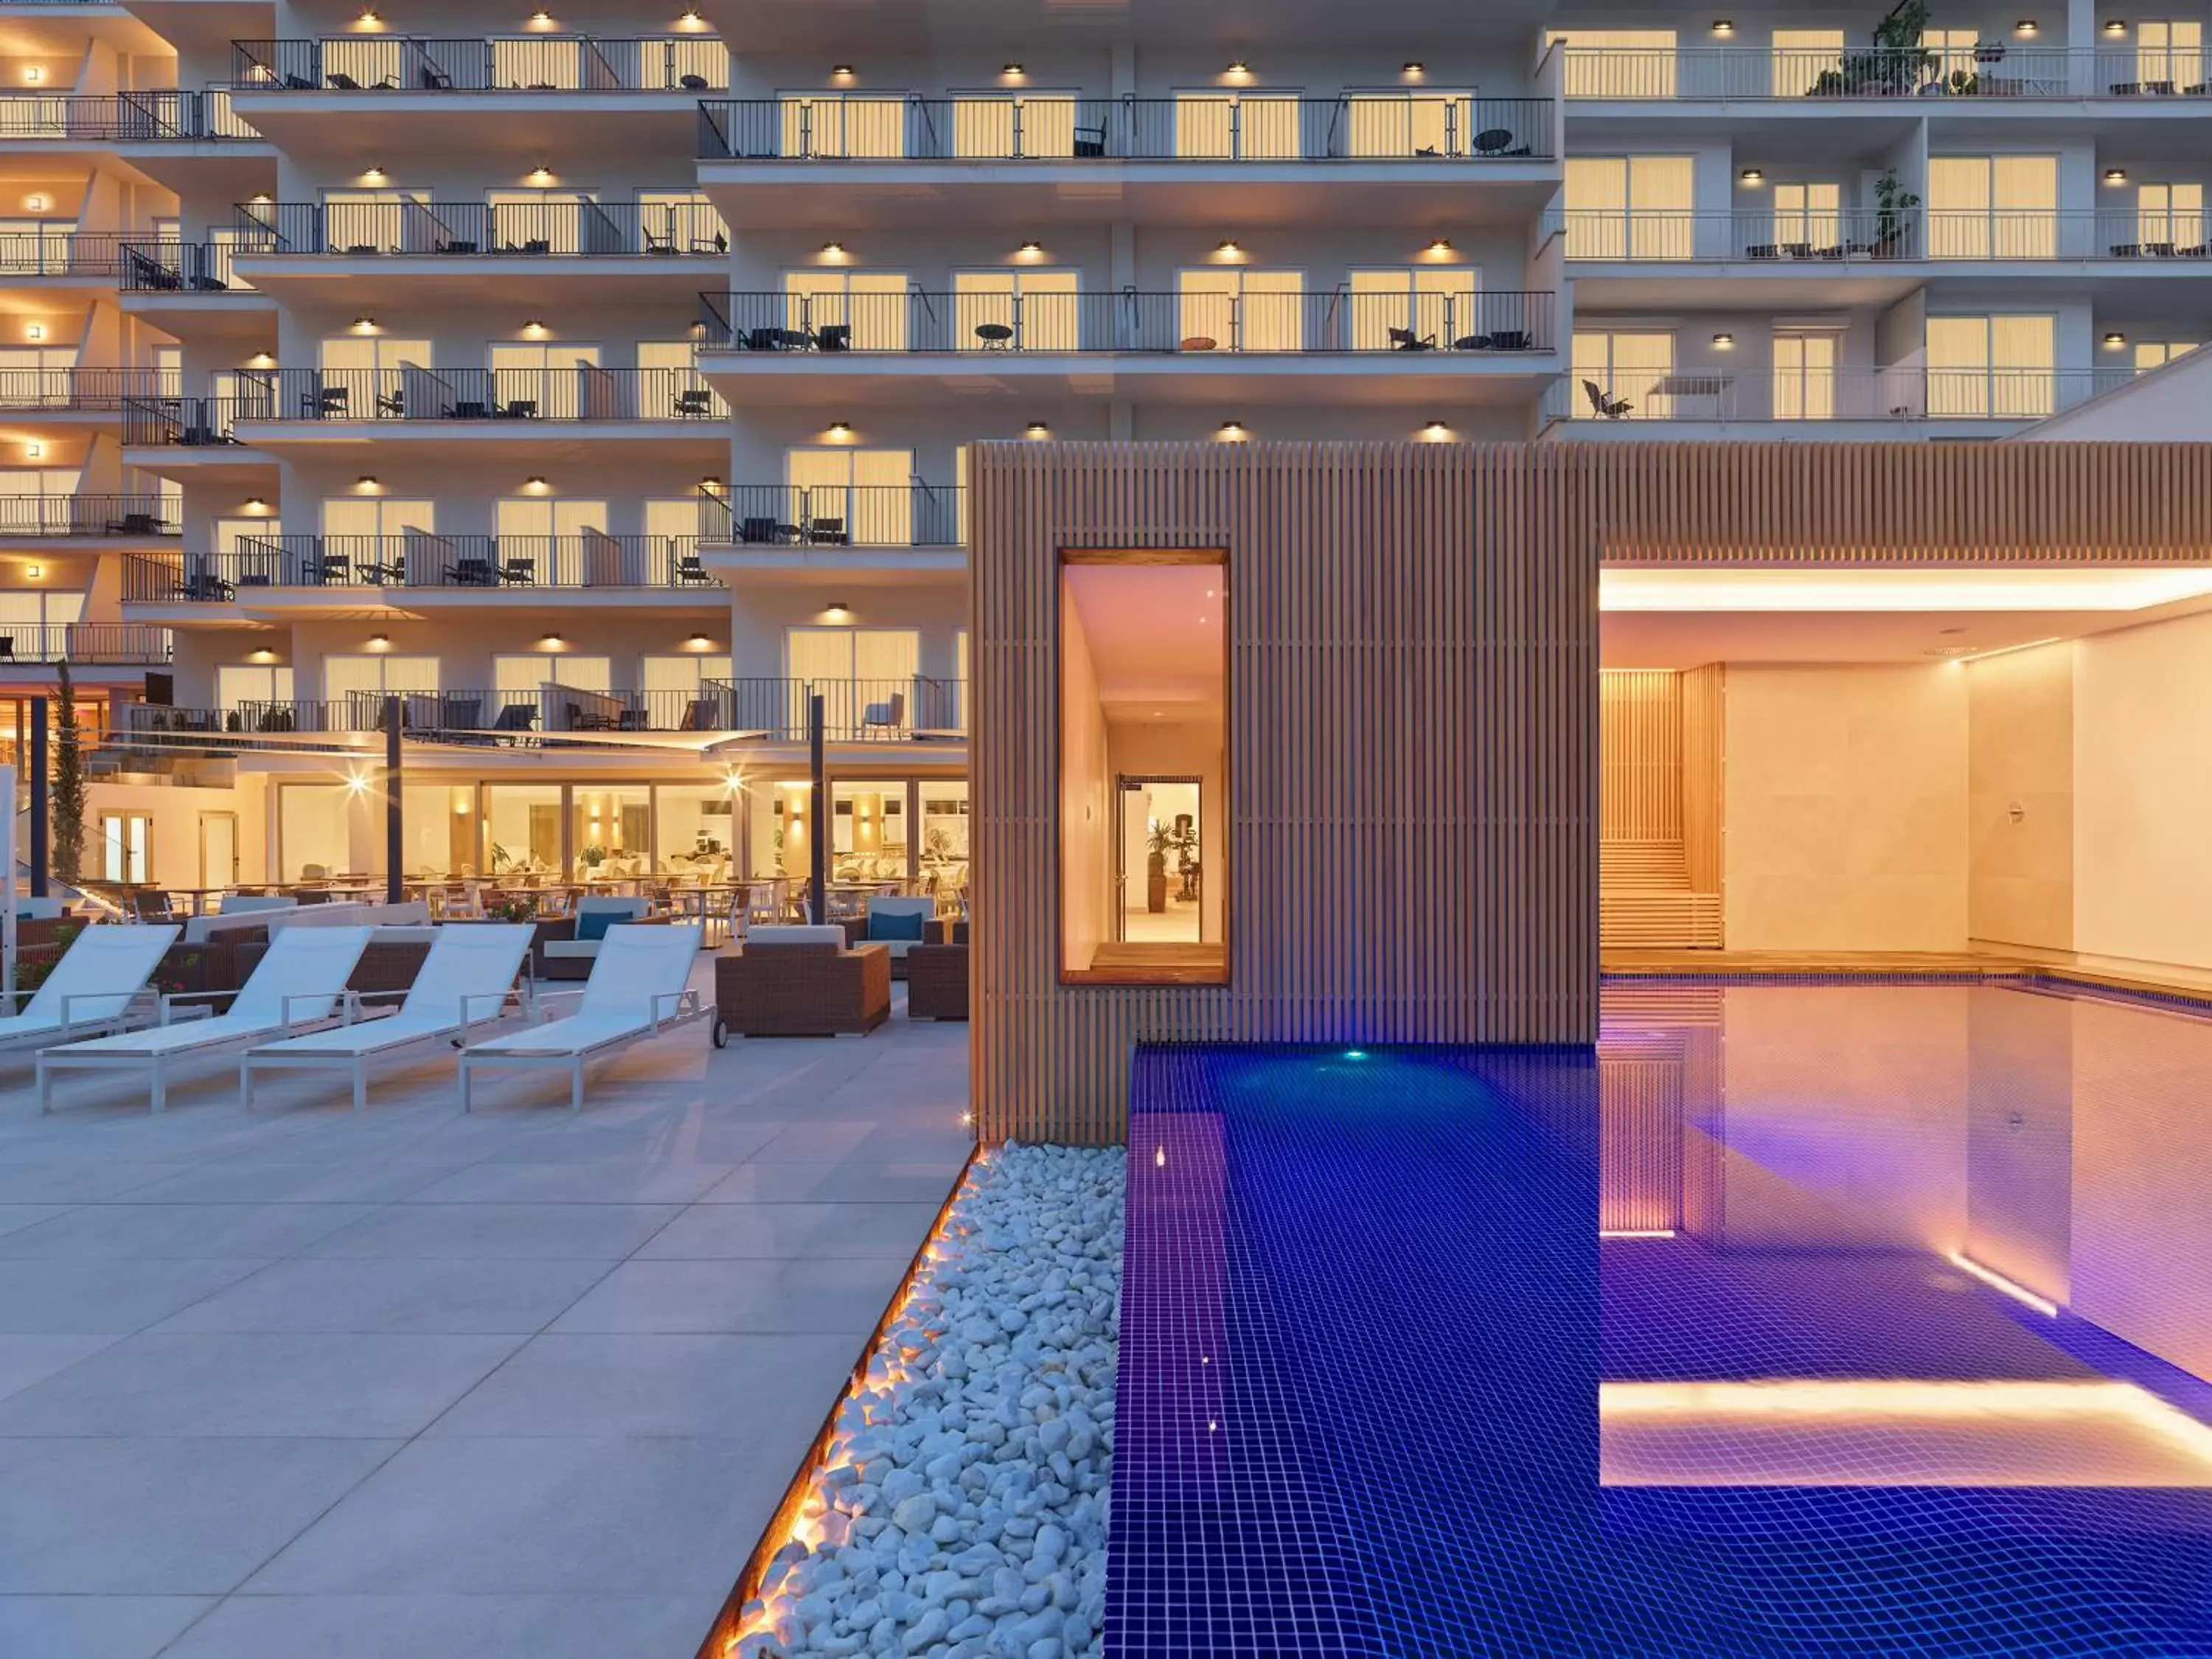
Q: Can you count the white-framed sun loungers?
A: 4